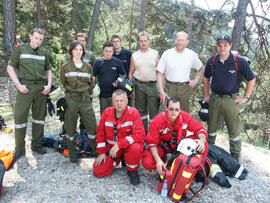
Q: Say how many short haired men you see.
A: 9